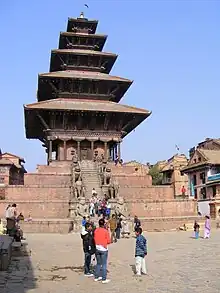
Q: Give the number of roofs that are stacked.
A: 5